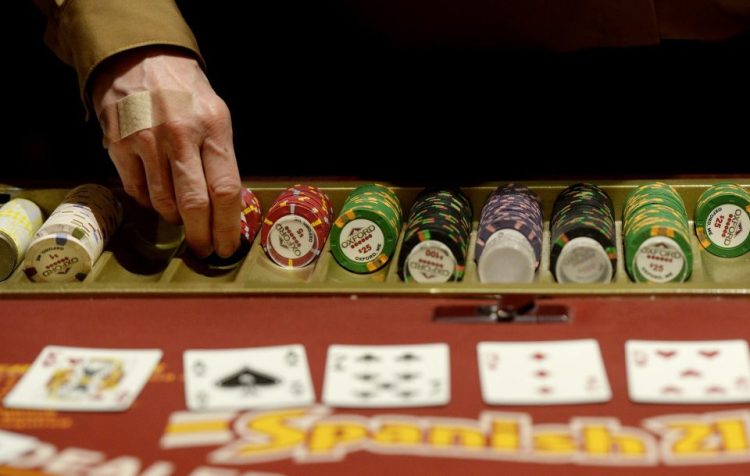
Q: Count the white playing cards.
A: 5